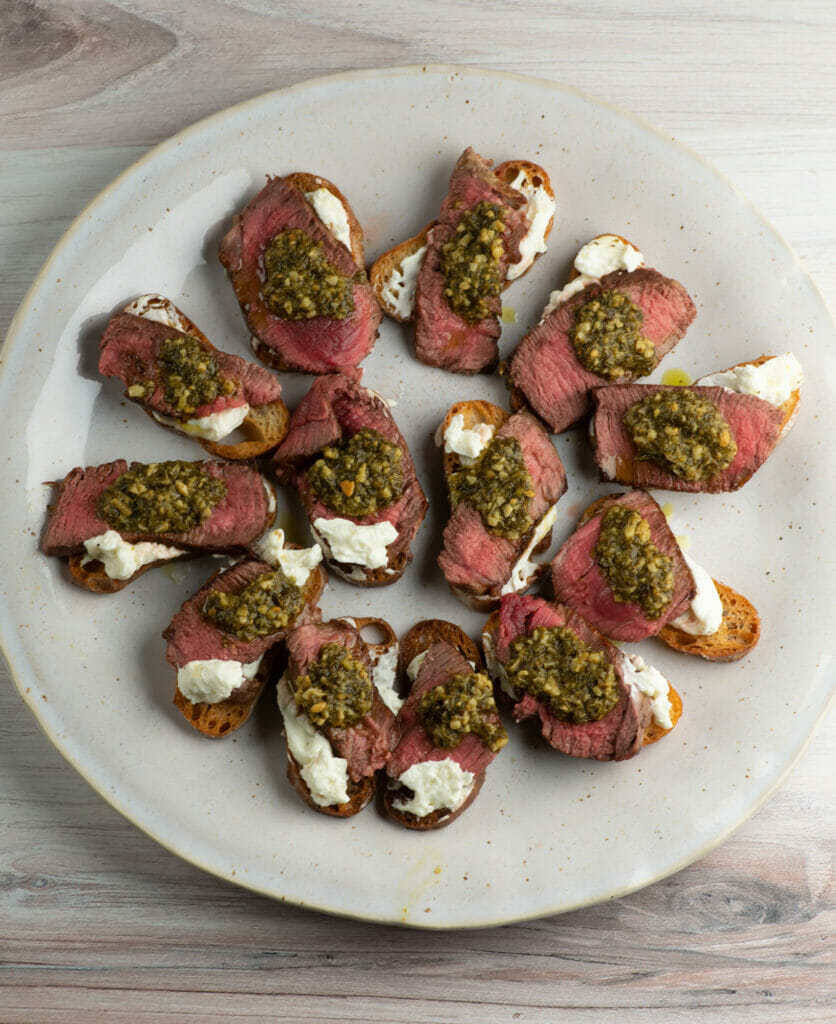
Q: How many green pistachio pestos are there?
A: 13